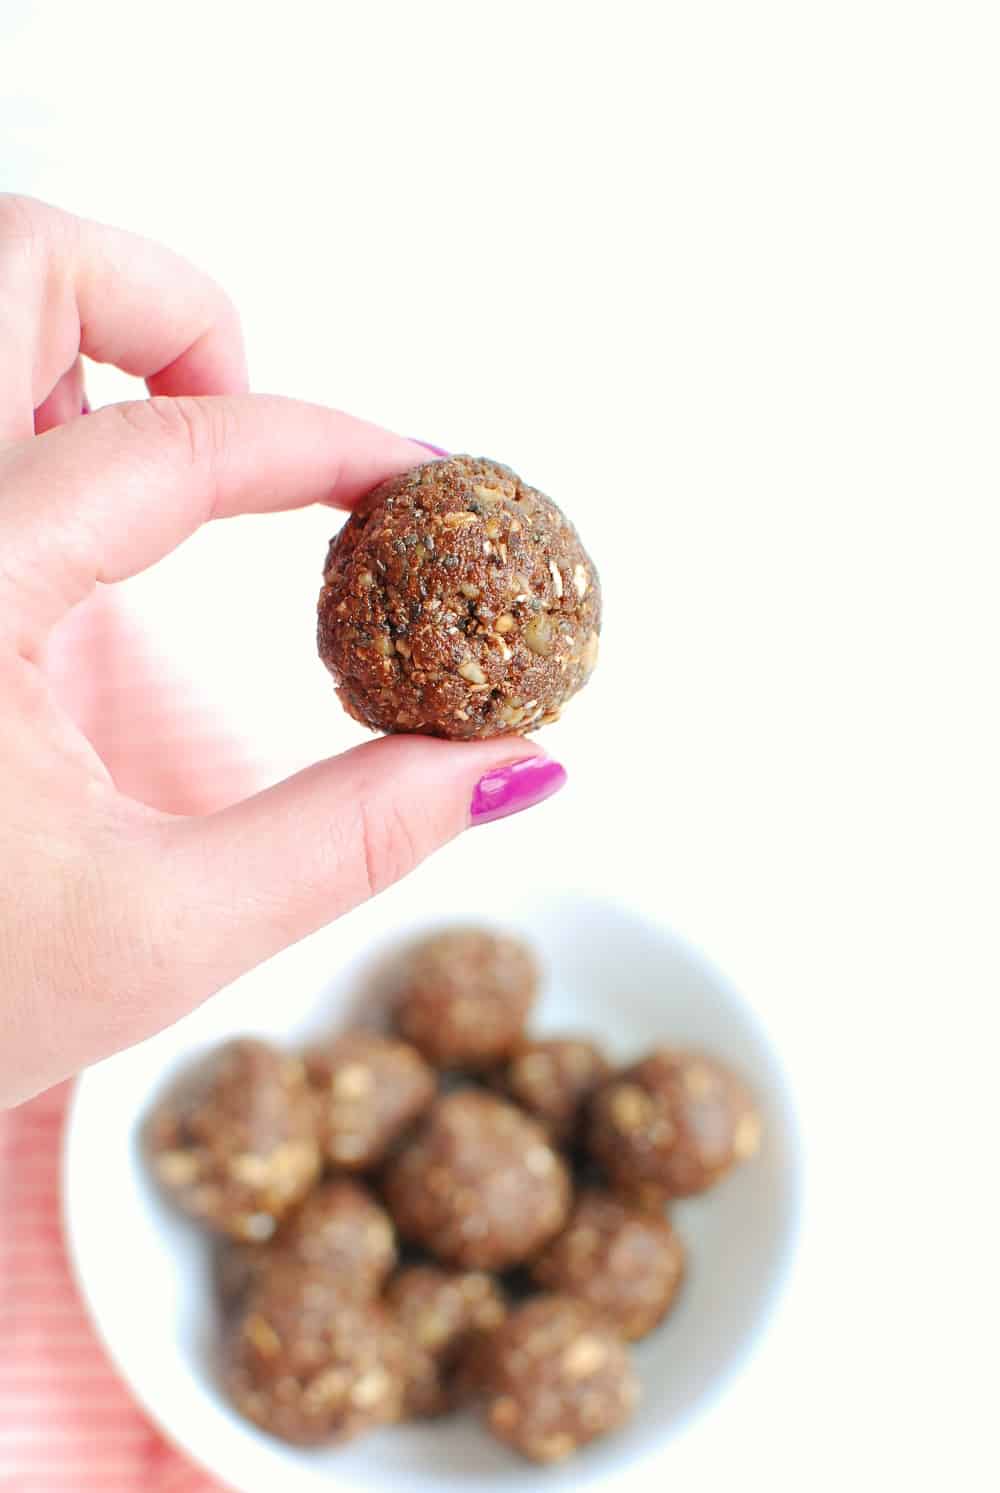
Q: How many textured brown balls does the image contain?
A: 12